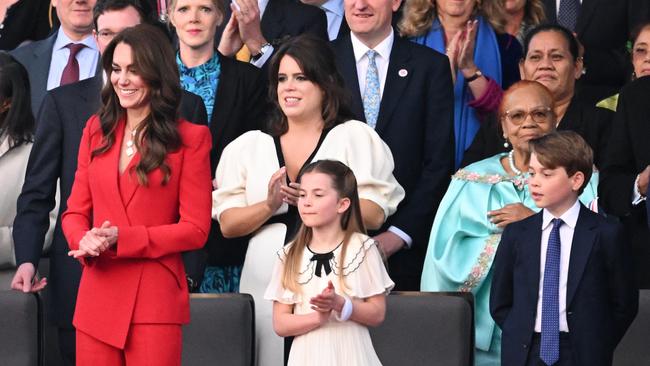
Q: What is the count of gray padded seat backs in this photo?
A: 4